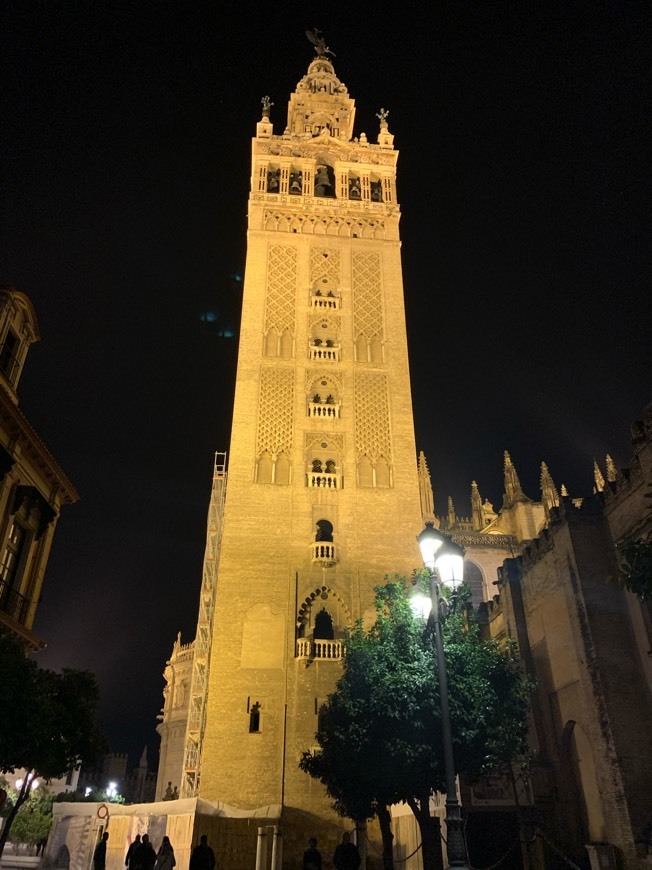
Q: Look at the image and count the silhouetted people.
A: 7